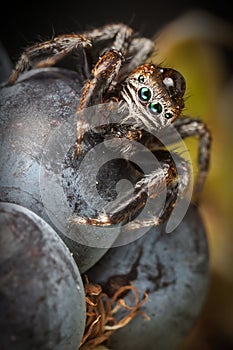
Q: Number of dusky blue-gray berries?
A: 3